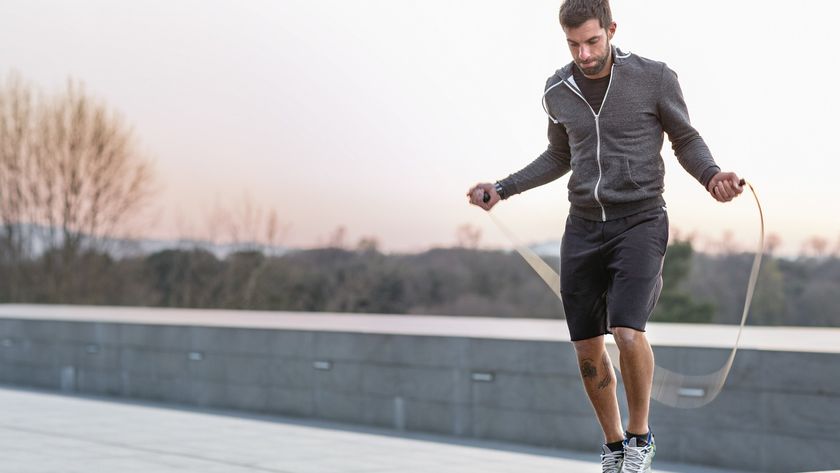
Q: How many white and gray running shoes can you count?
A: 2